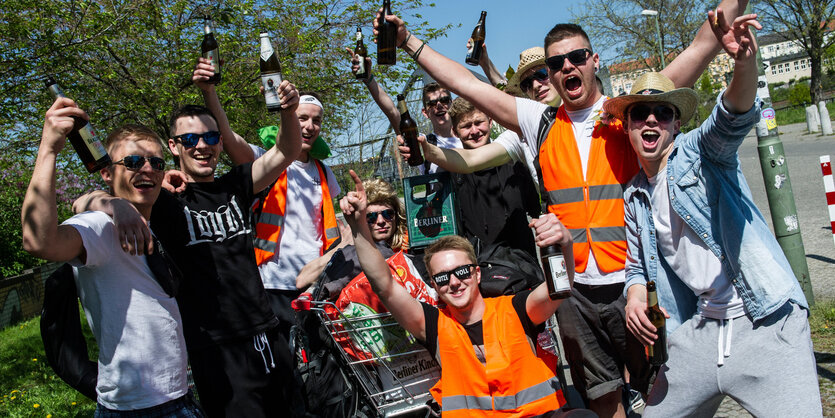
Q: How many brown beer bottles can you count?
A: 9